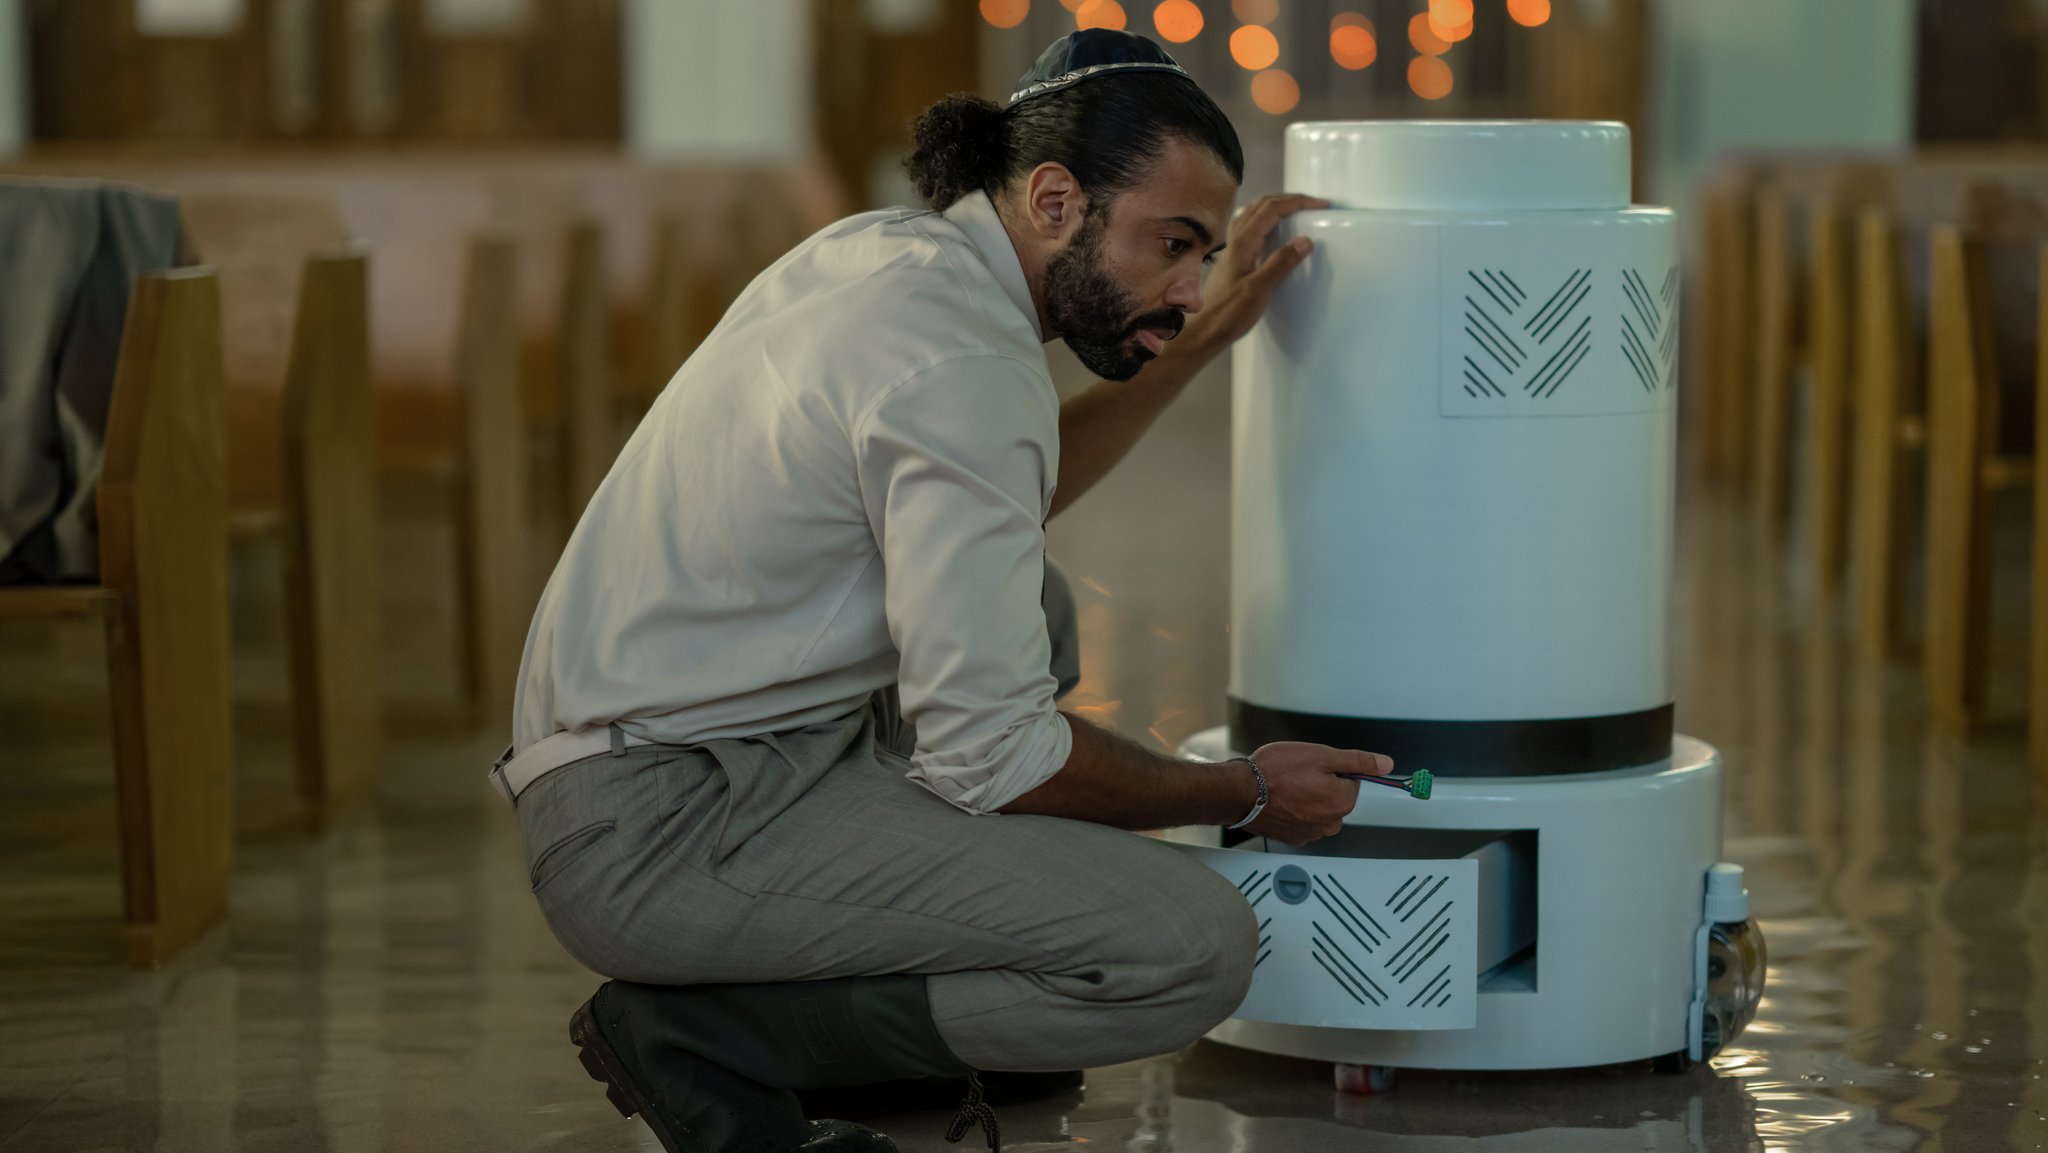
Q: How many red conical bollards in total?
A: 0